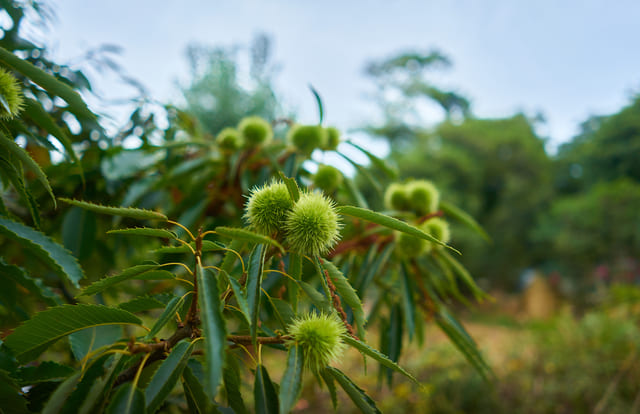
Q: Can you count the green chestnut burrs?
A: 13